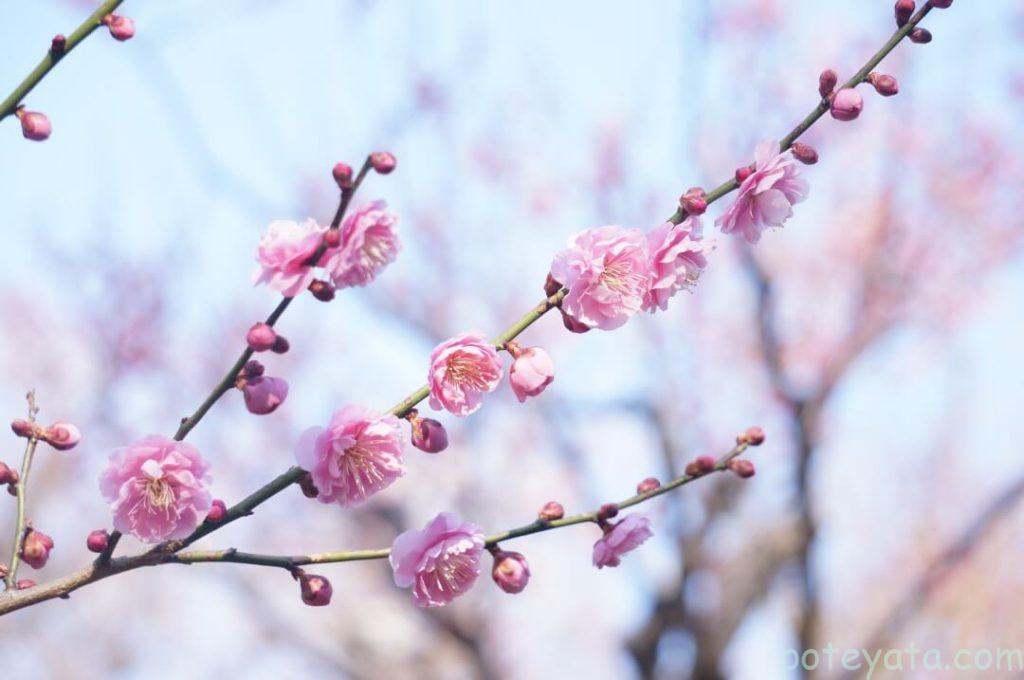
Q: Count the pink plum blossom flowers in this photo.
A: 10